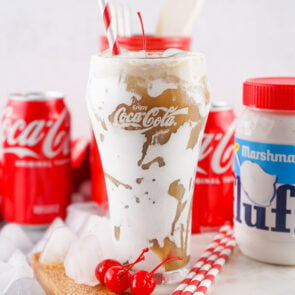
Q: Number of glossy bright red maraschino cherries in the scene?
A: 3